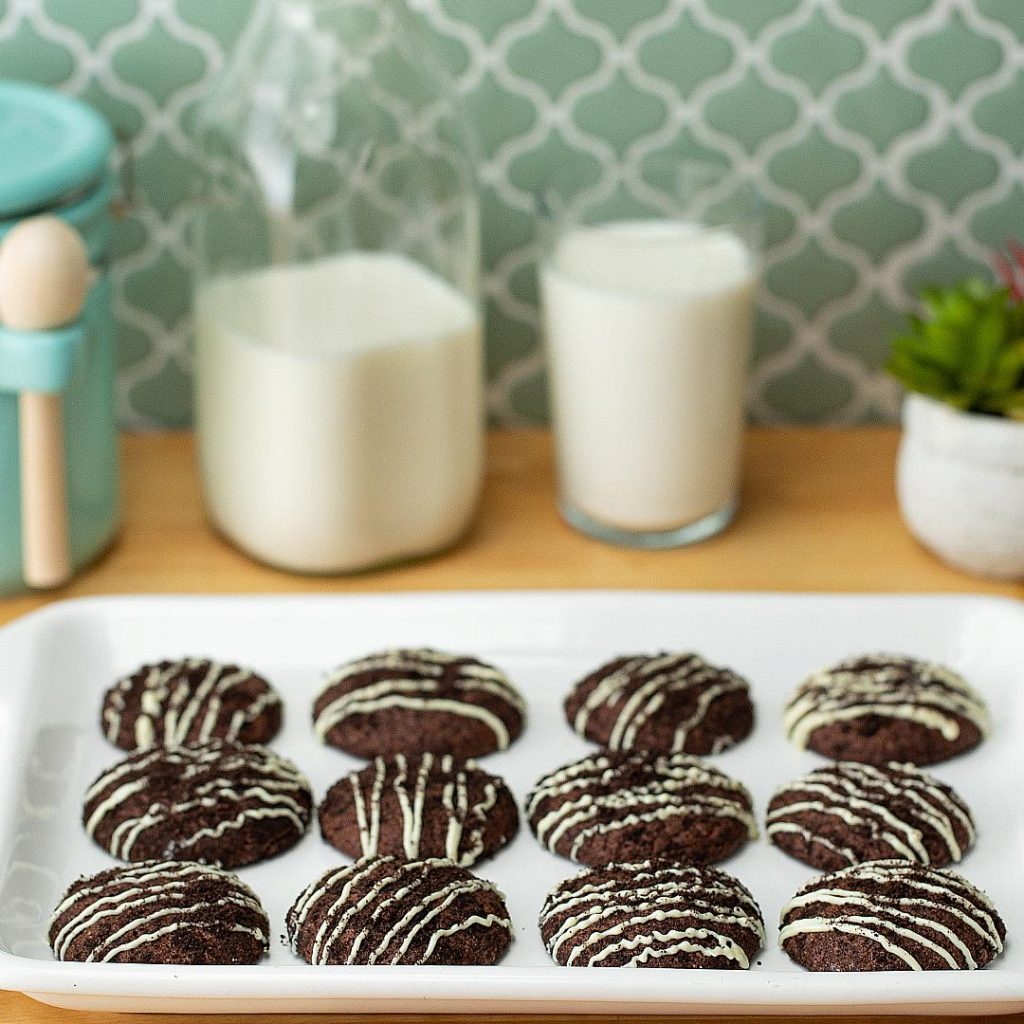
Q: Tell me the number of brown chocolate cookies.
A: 12